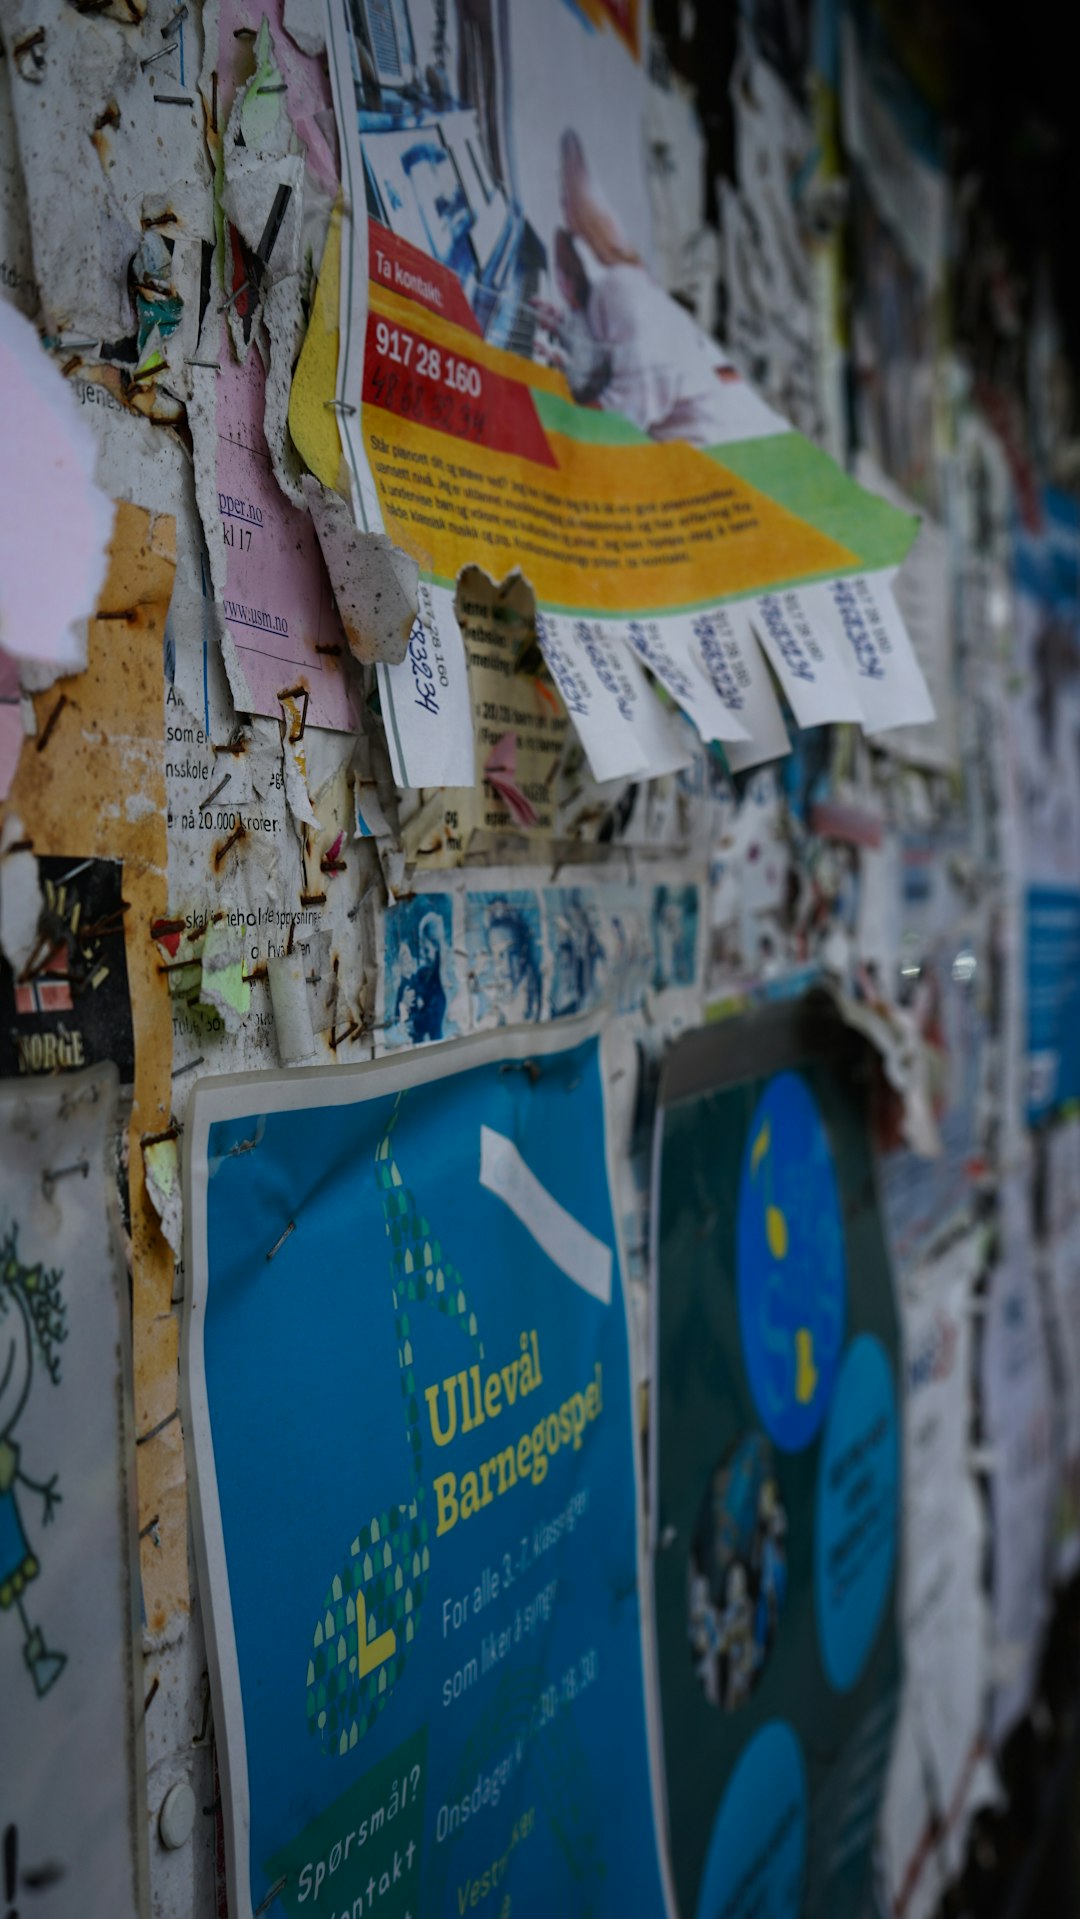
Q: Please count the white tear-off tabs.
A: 7